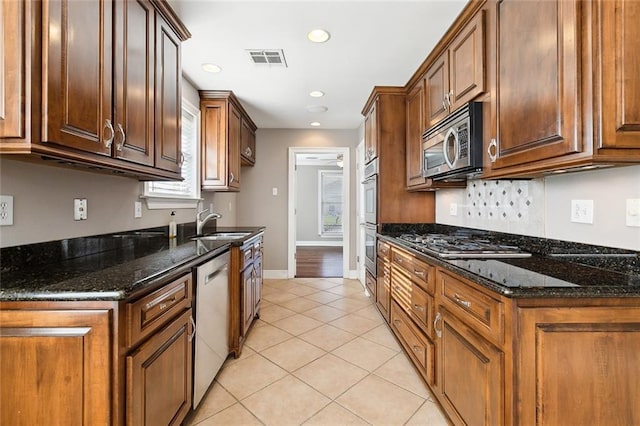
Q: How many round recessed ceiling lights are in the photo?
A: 4